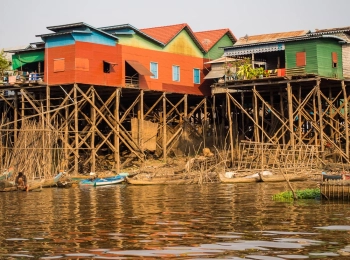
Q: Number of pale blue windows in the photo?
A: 3